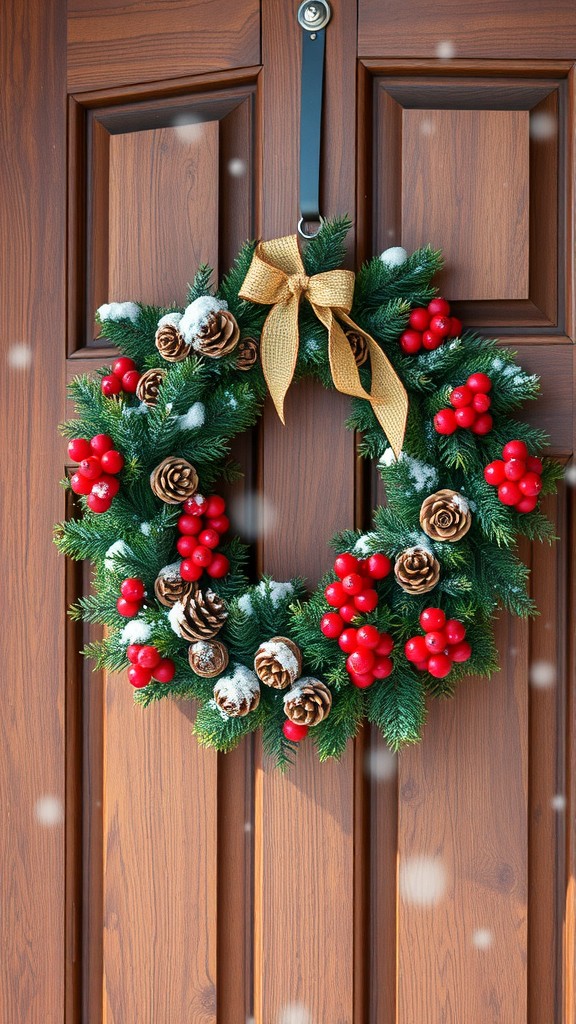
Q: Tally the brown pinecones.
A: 14